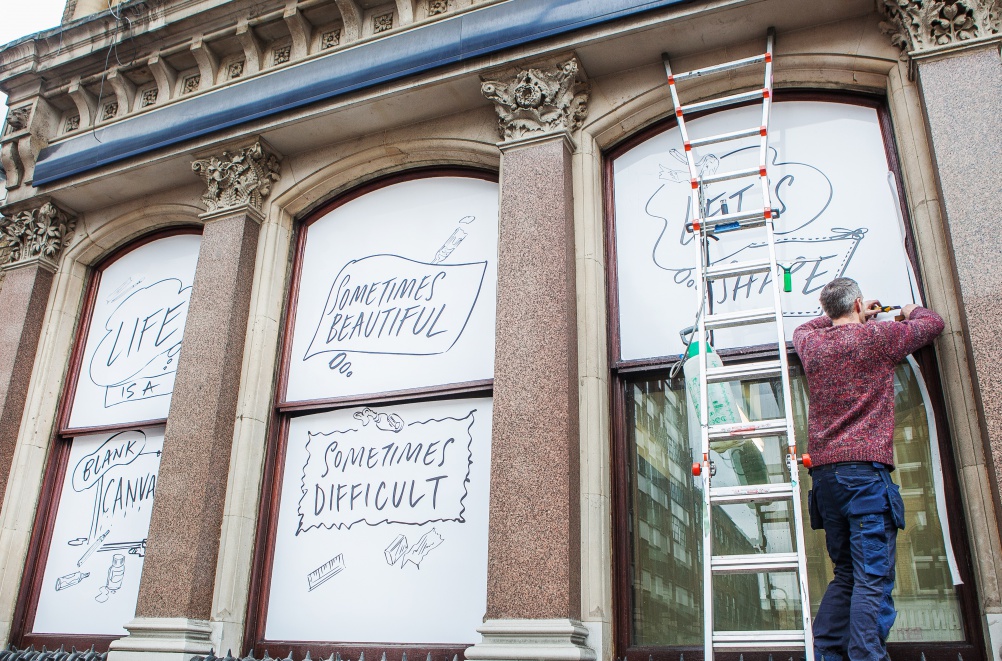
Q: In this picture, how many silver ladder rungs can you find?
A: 12